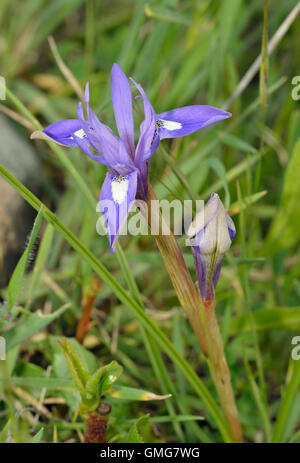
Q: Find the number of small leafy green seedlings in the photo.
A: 1